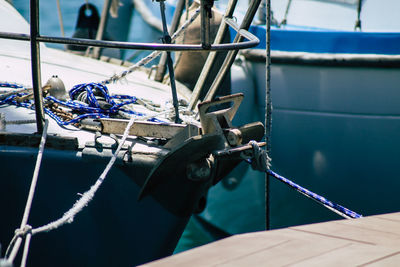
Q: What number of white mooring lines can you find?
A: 2